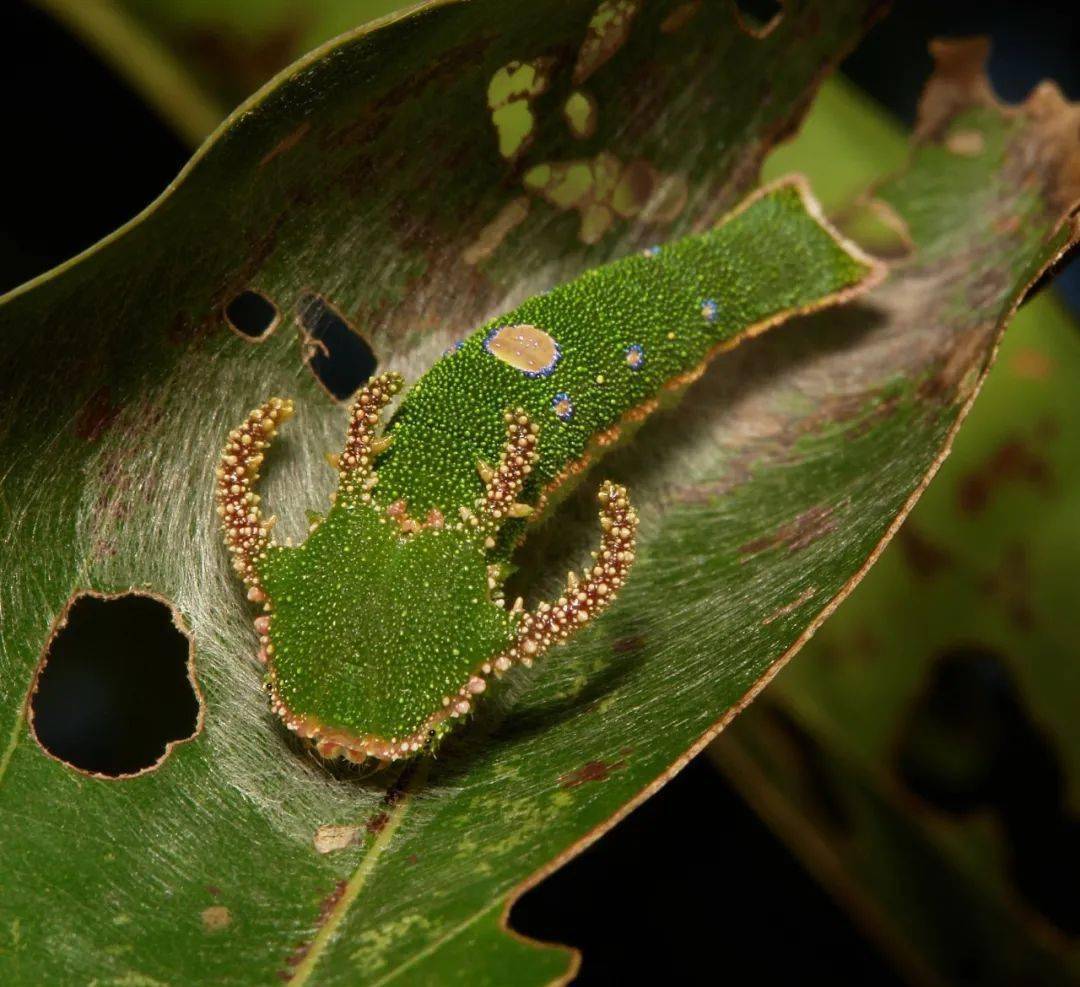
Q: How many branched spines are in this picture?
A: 4